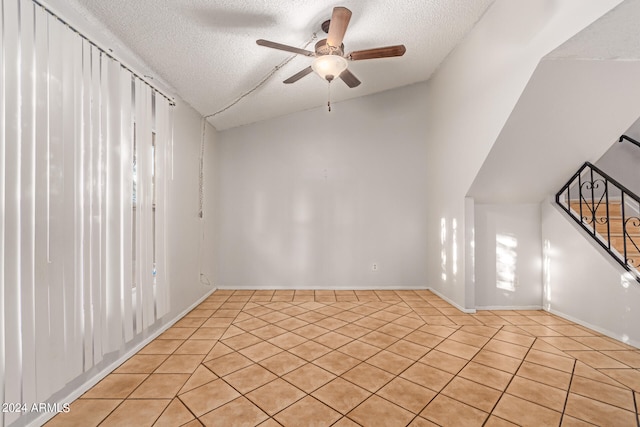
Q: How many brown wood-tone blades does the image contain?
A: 5